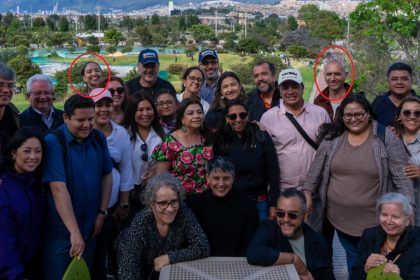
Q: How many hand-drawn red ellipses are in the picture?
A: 2